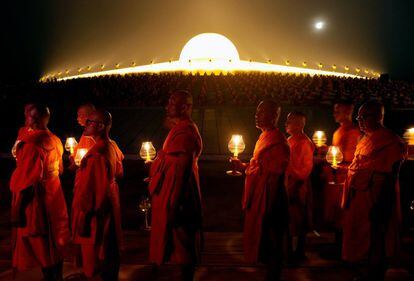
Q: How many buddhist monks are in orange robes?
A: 8